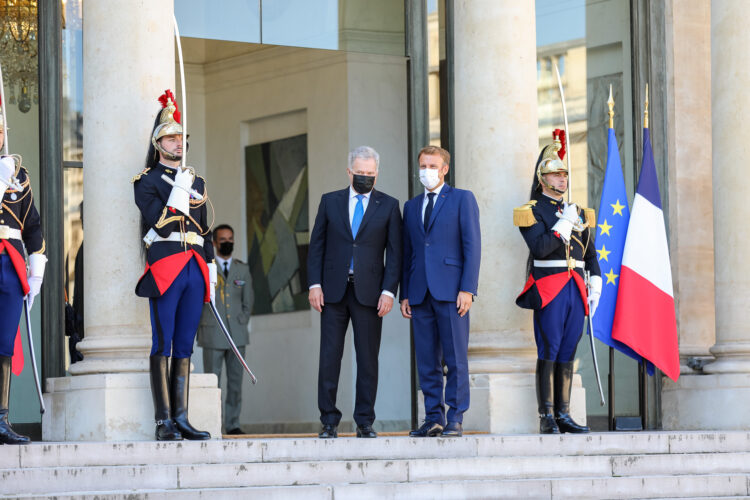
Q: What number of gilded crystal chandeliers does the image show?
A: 1